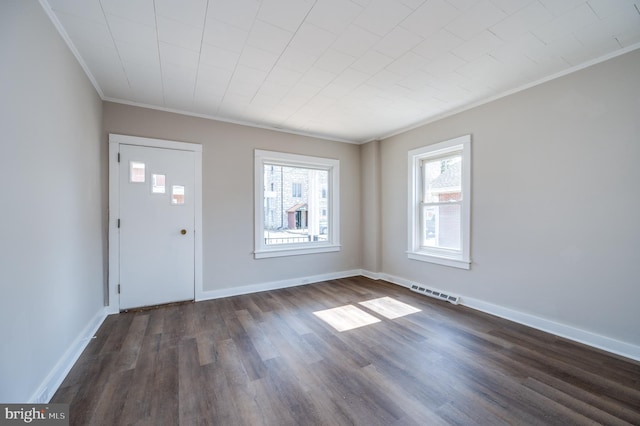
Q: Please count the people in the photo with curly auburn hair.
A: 0